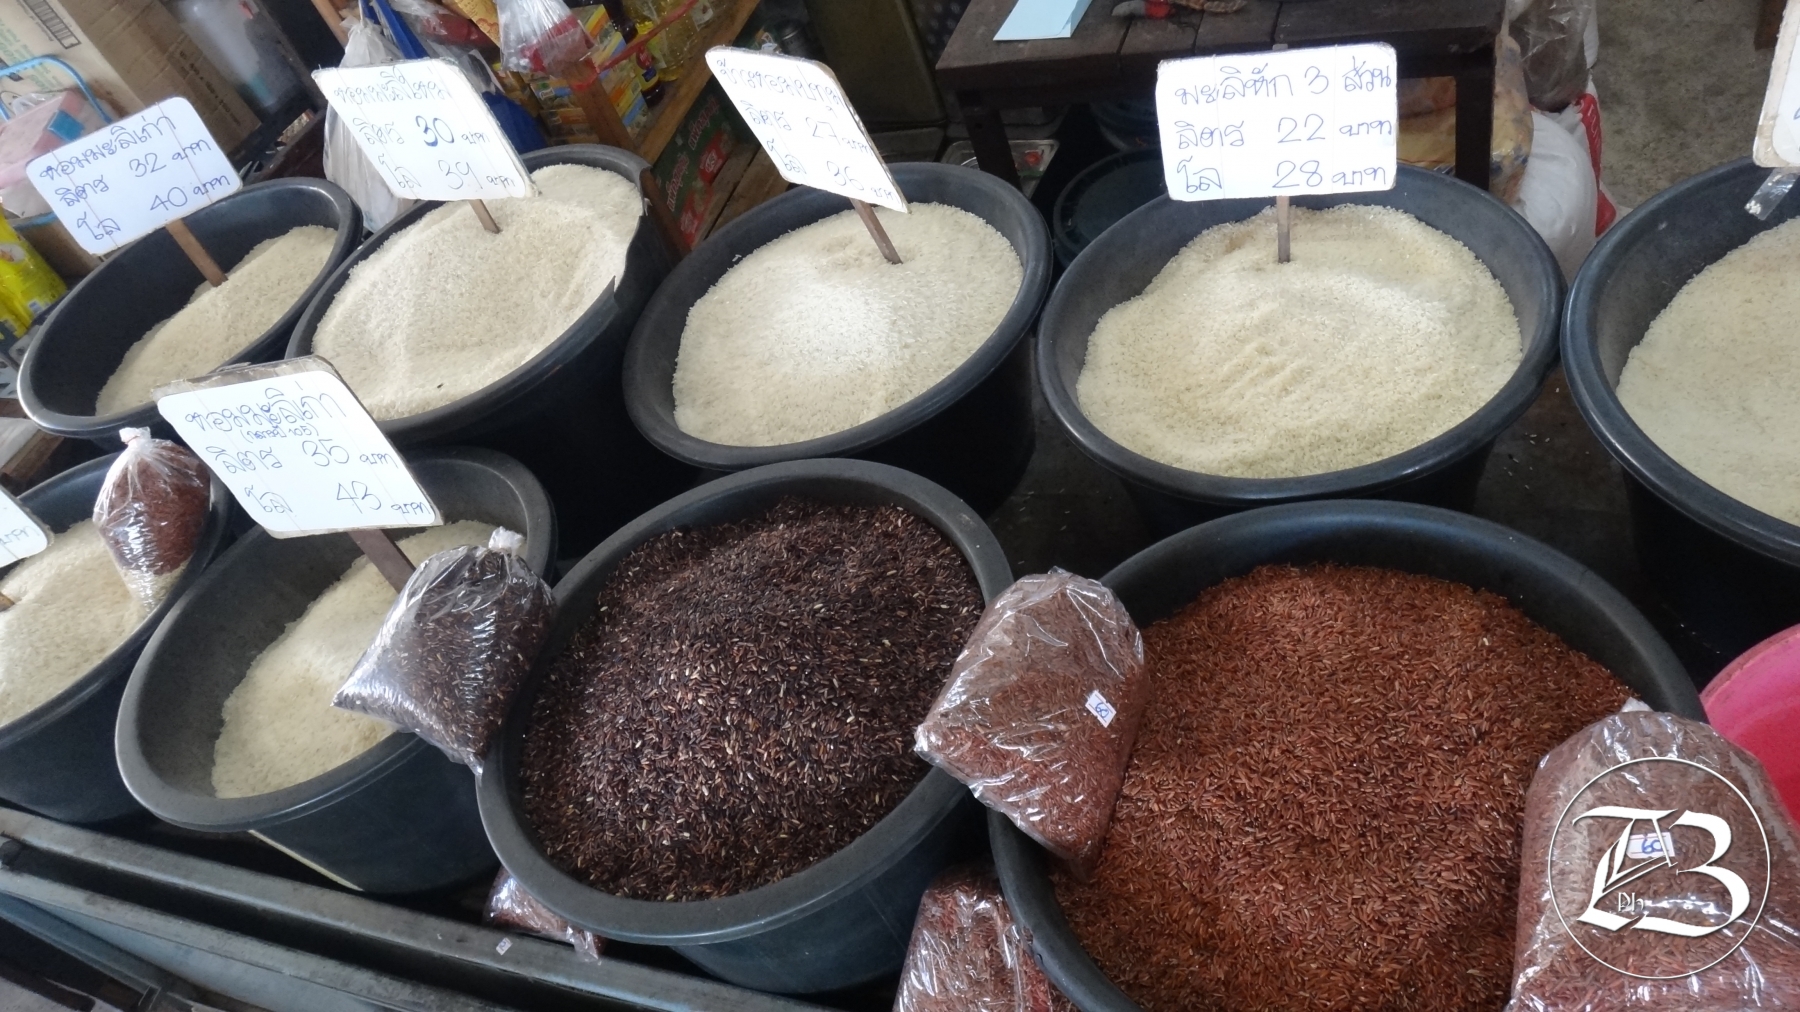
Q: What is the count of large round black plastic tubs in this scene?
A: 9